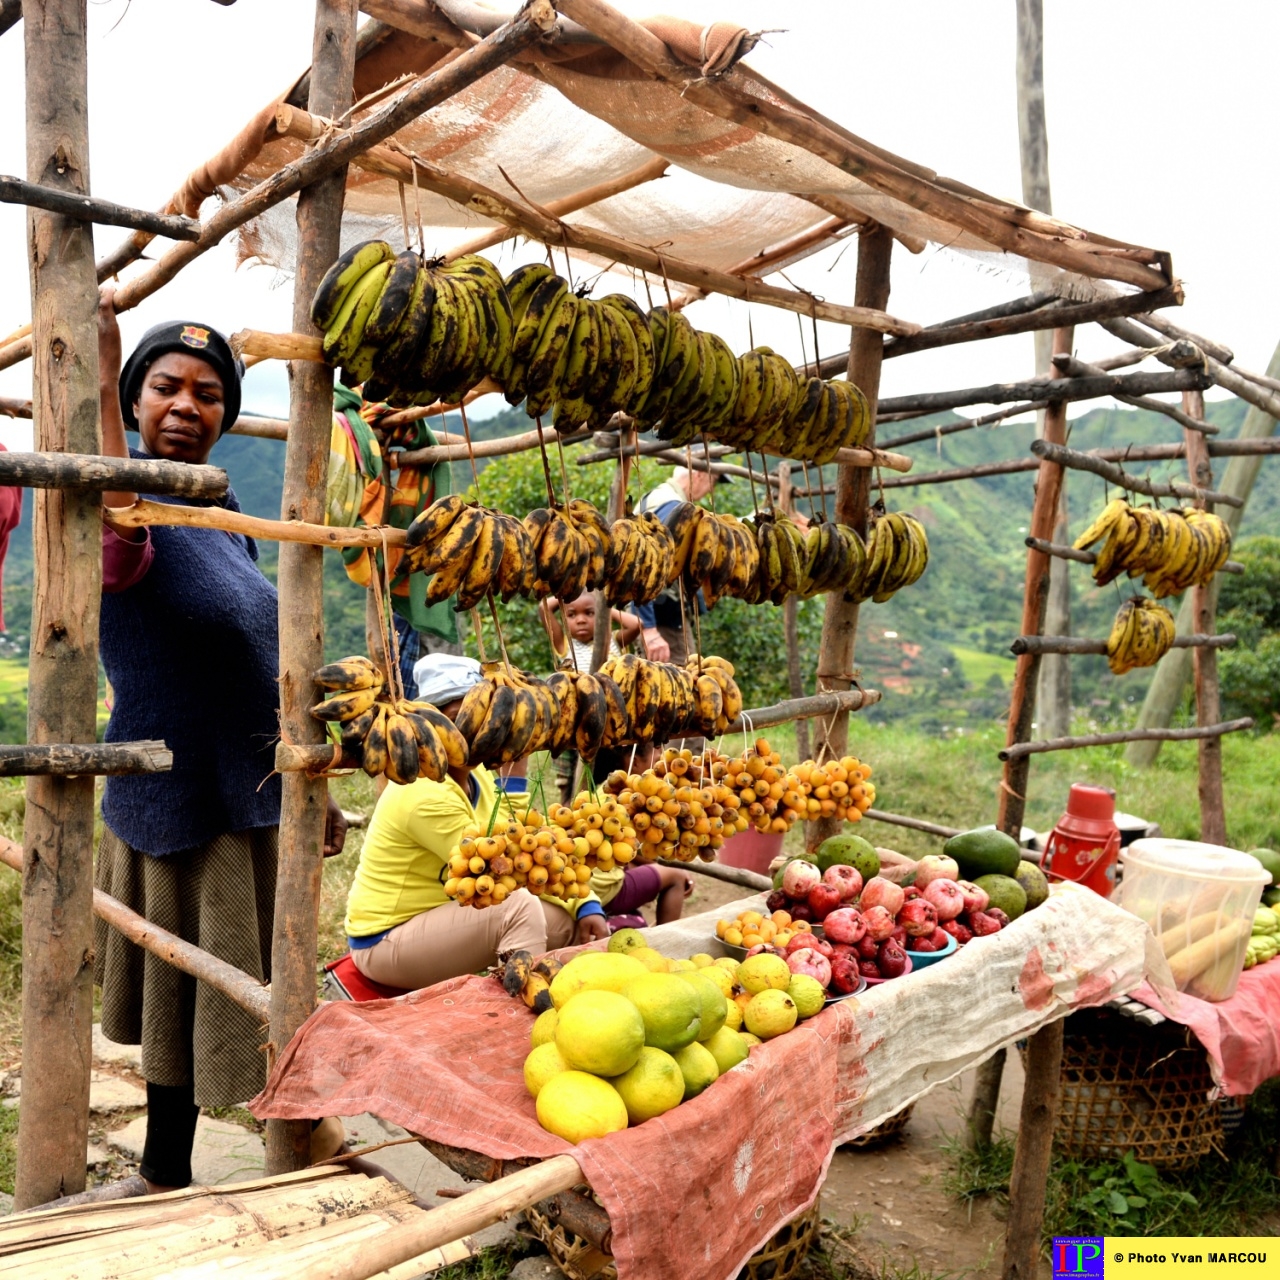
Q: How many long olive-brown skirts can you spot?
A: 1